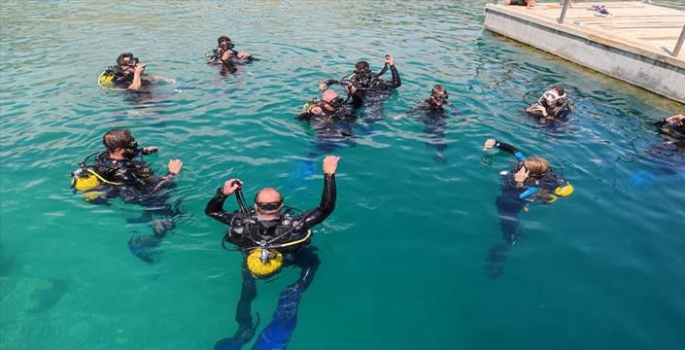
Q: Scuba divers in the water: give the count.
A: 10